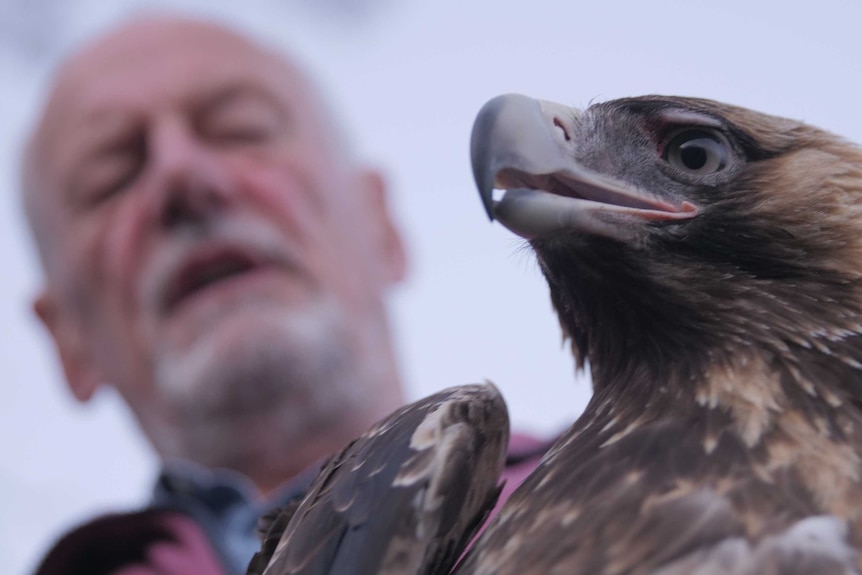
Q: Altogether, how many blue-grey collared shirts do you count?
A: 1